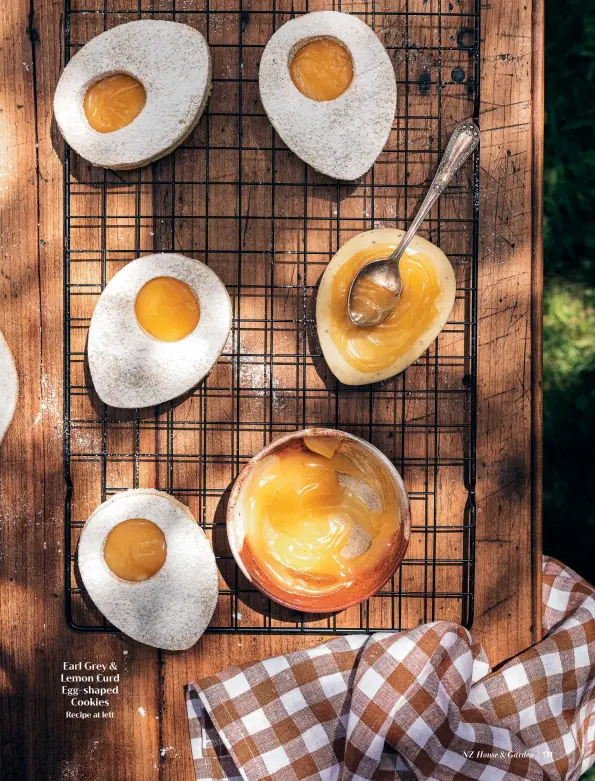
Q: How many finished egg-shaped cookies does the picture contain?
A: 4